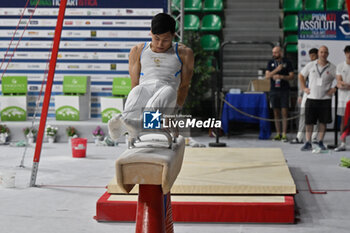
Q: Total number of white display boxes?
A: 3